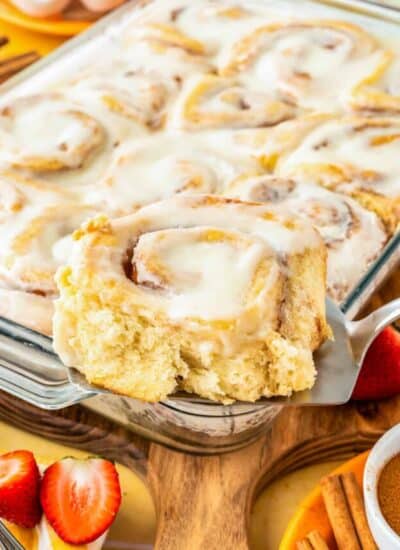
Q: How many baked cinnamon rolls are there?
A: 12